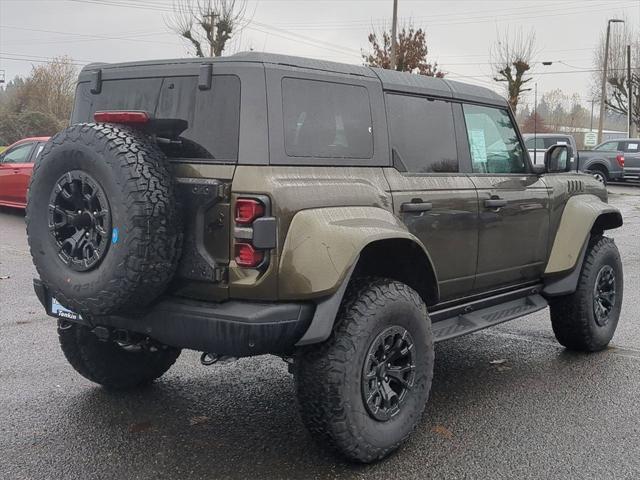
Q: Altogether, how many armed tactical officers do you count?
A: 0